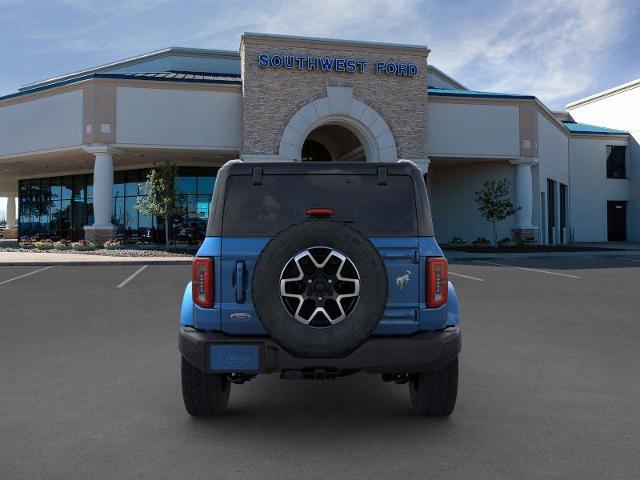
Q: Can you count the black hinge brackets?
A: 2